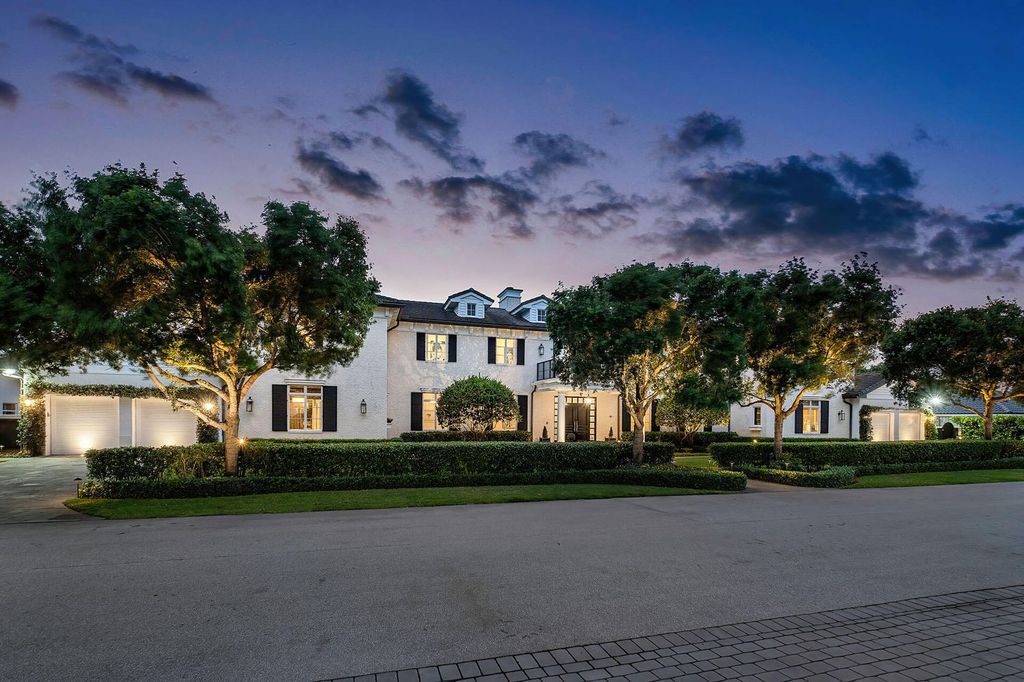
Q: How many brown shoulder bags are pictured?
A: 0